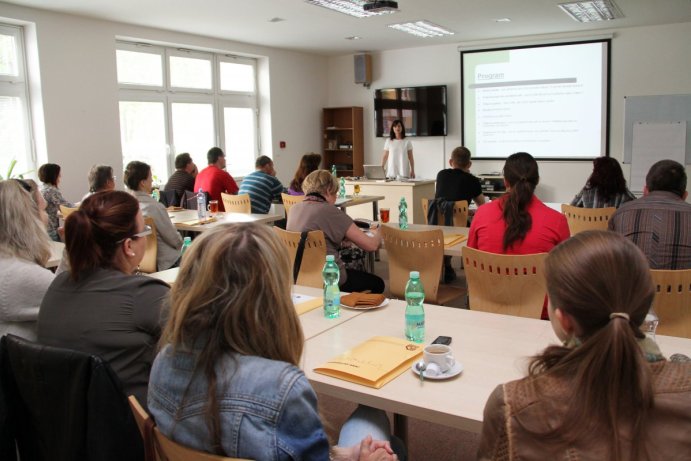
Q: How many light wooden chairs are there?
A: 11